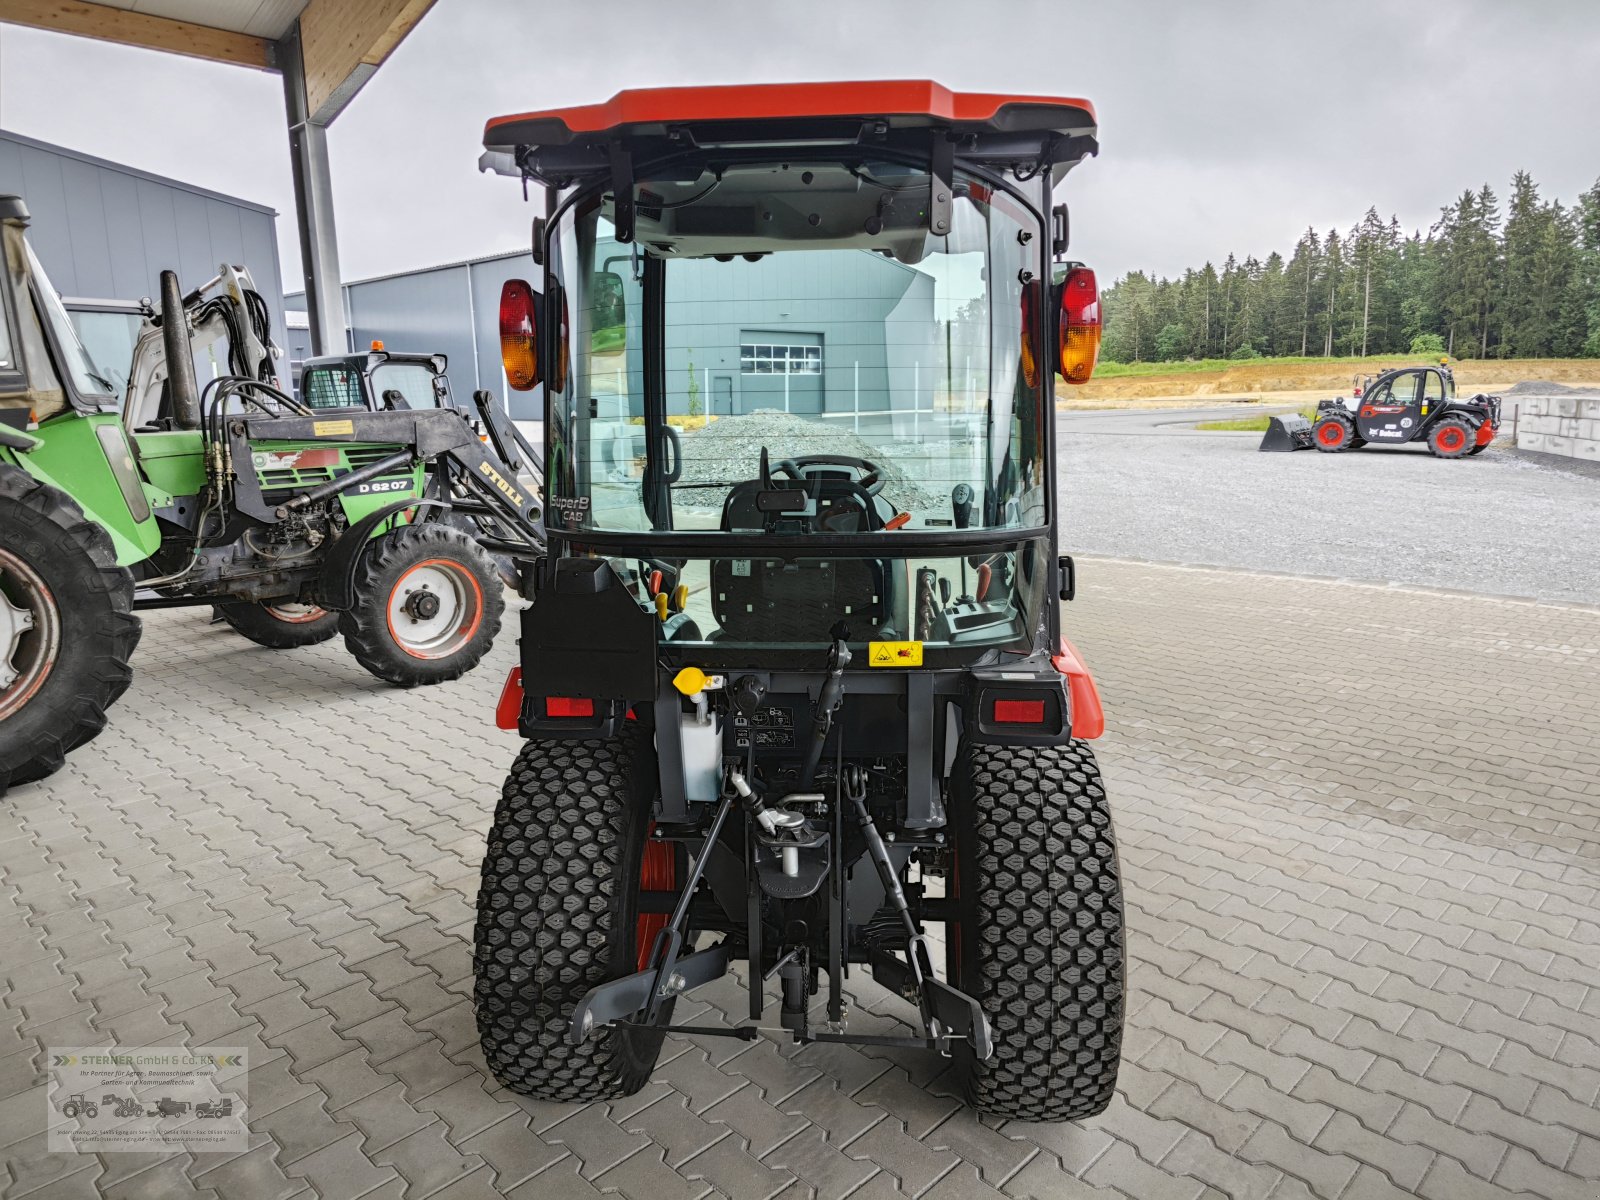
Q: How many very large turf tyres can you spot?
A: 2